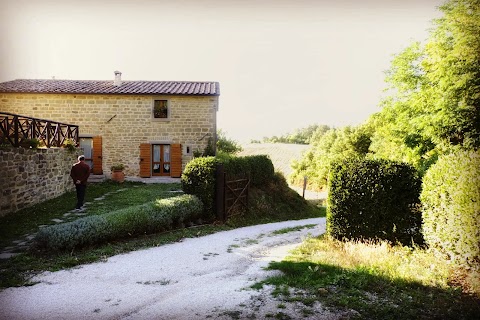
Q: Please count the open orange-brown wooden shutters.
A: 3